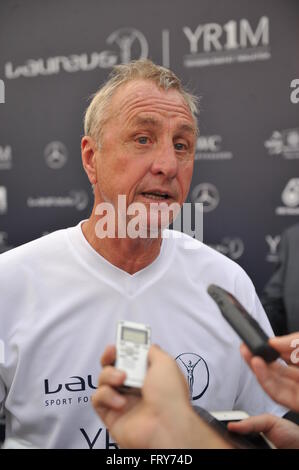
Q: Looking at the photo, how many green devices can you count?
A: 0